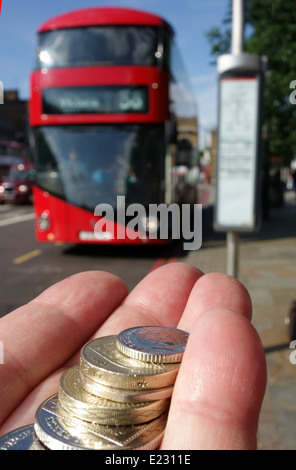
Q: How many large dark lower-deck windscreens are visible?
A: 1